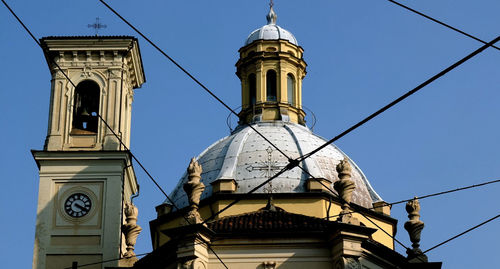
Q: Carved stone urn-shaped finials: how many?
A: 4